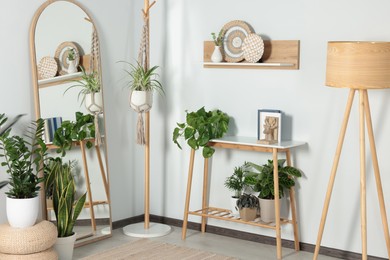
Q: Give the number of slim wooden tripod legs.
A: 3